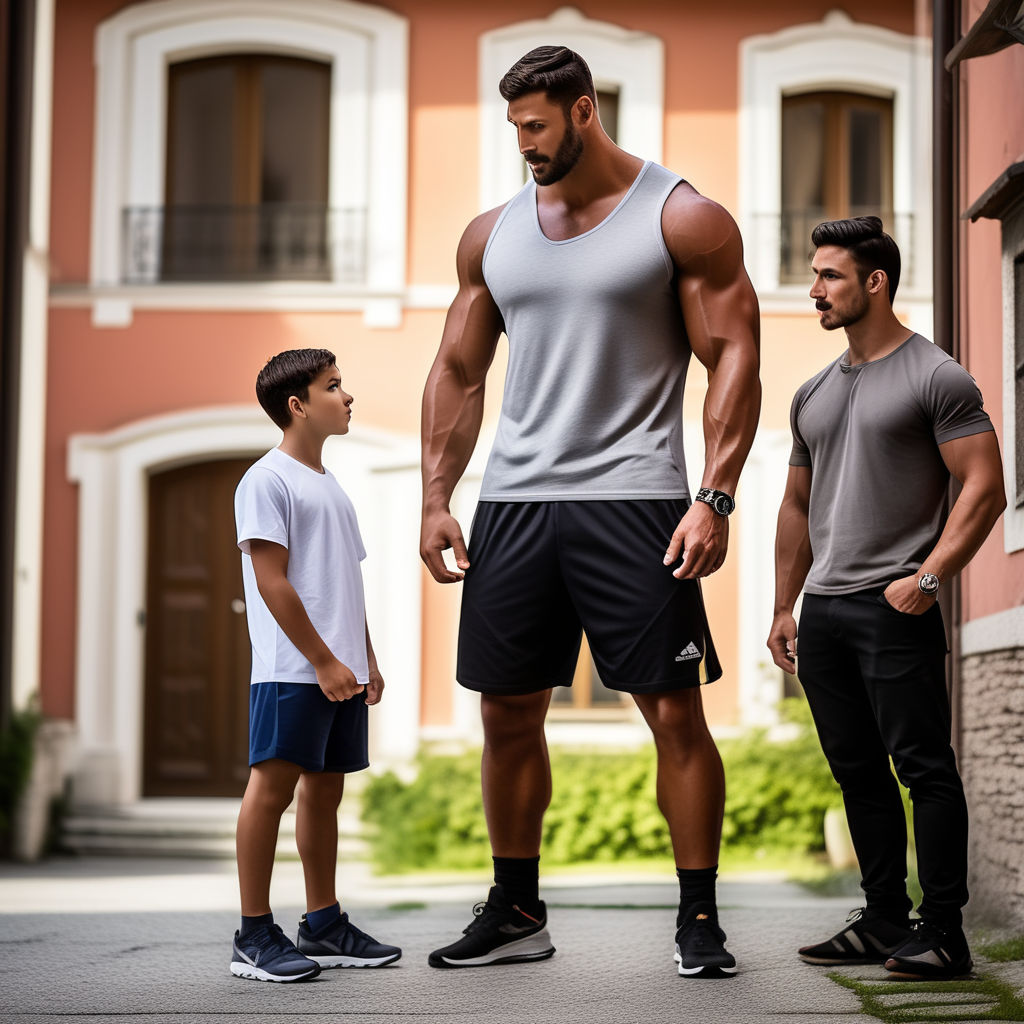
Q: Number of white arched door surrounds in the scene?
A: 1